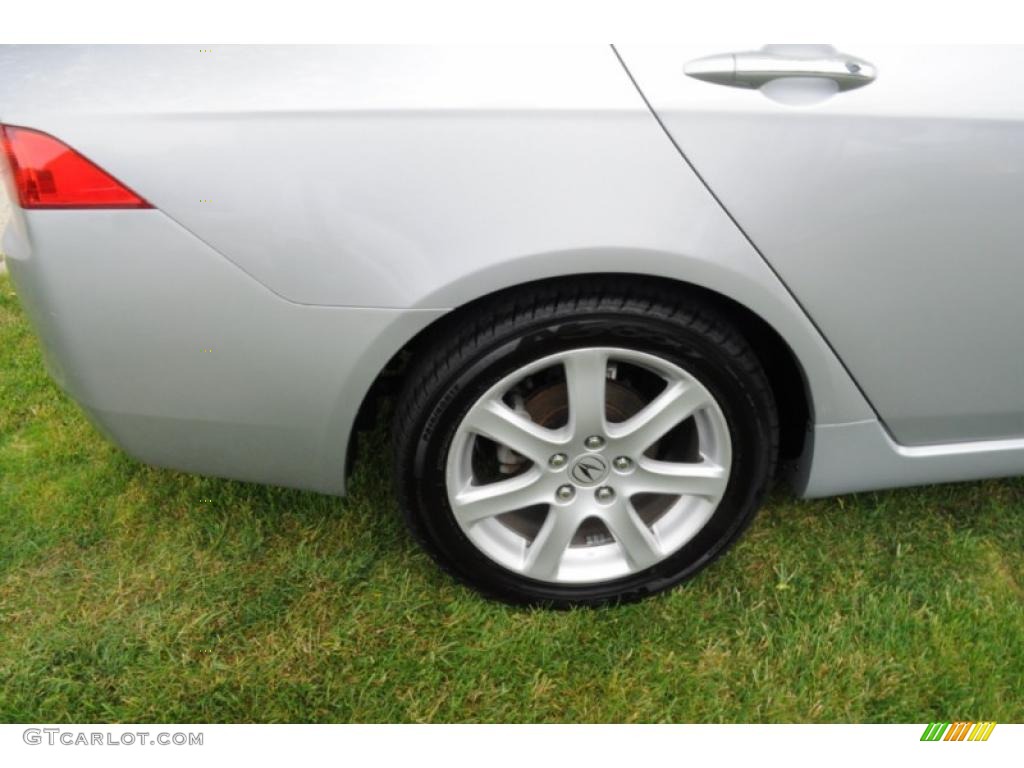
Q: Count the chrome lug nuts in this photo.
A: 5